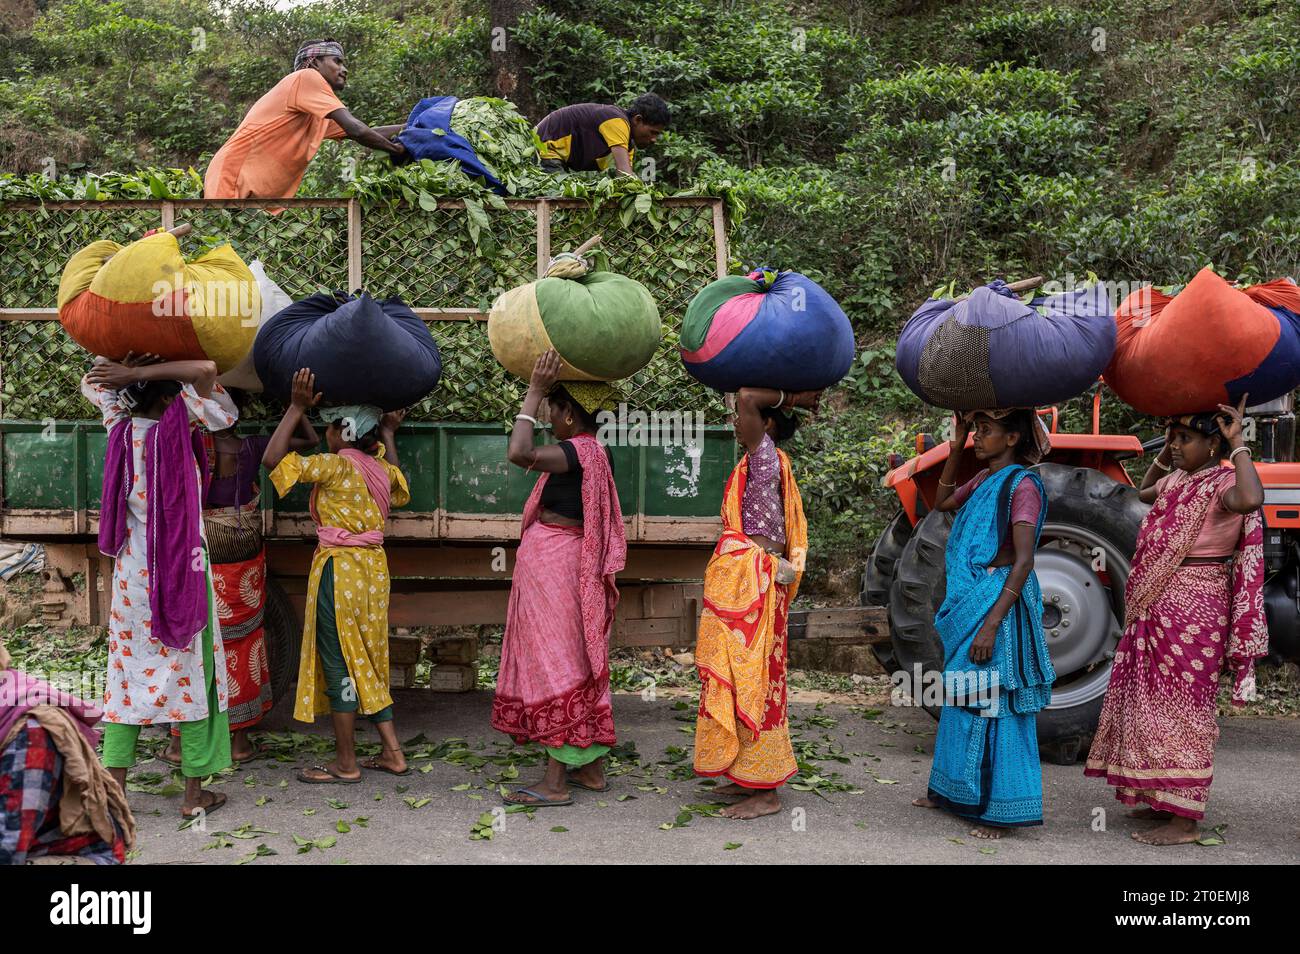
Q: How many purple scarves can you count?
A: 1